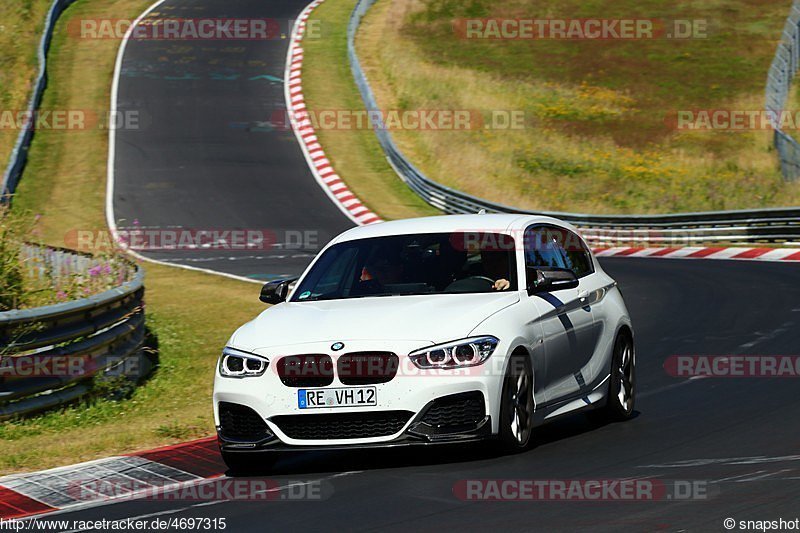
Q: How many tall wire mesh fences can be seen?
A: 1